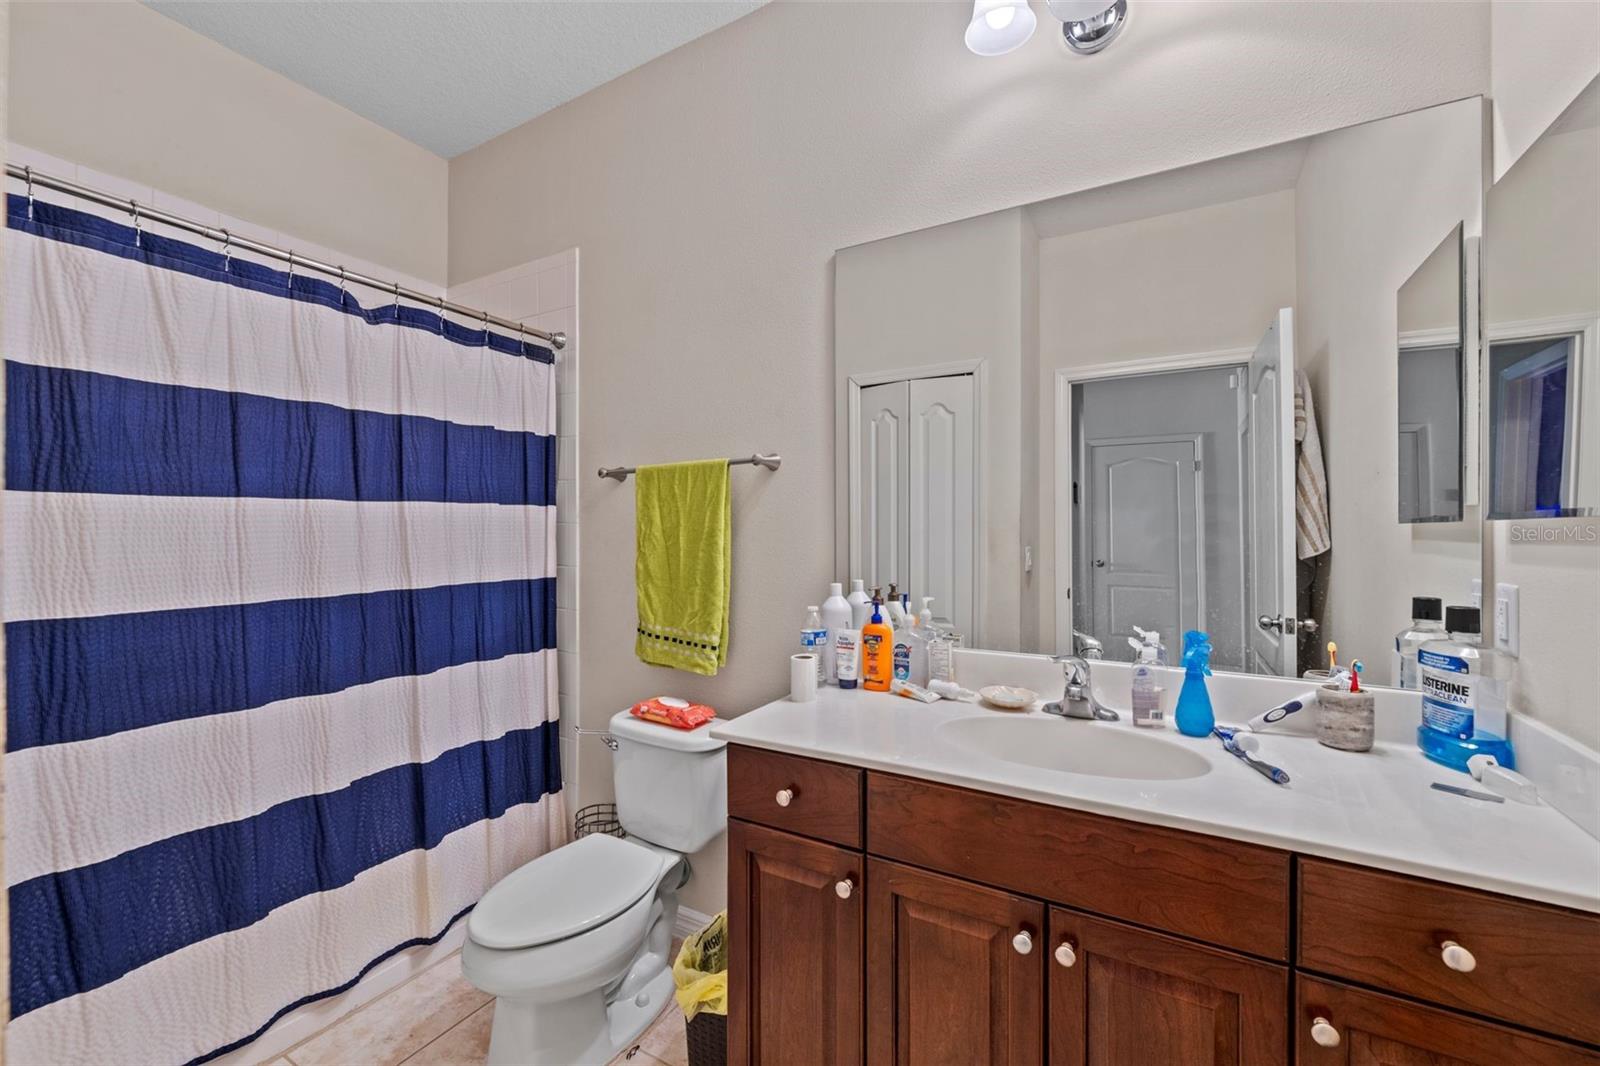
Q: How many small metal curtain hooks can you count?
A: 9